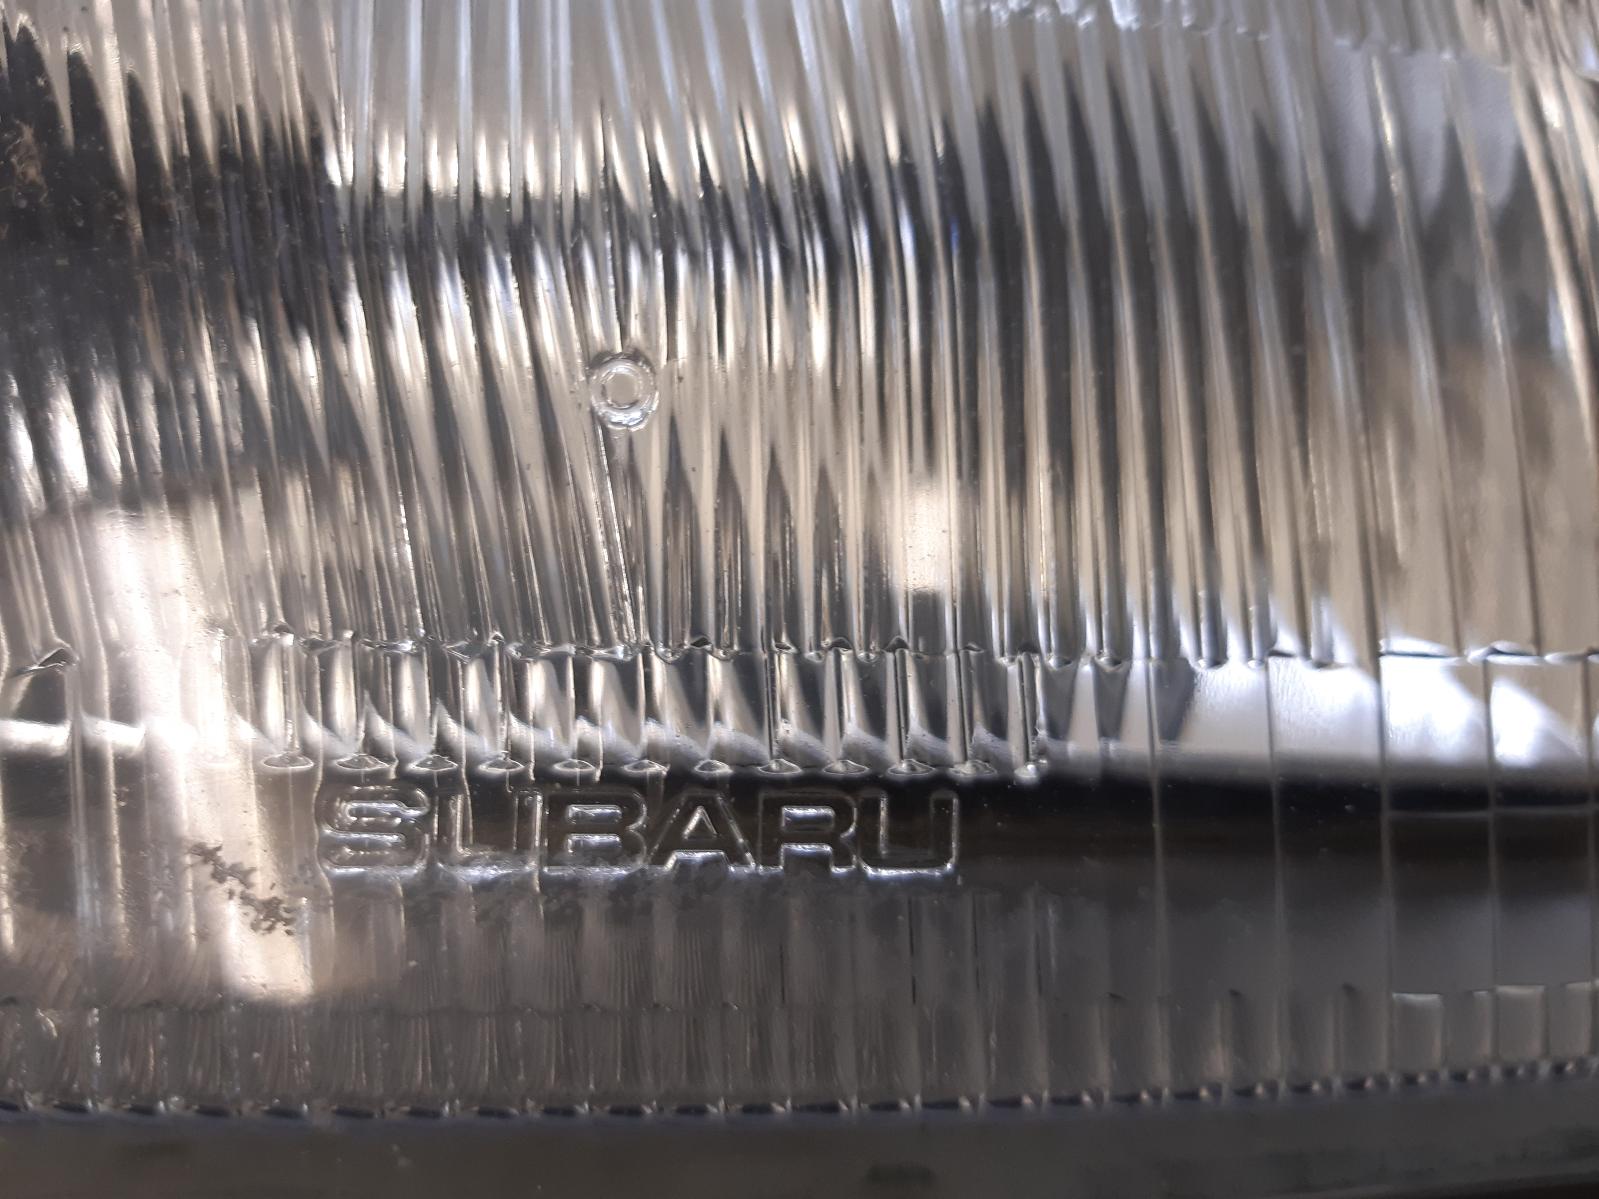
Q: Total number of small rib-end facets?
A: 12